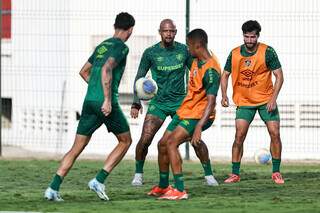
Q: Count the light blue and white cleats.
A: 2